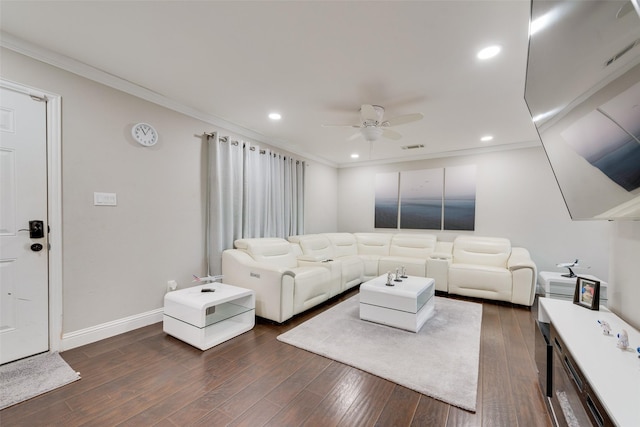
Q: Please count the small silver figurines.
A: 3